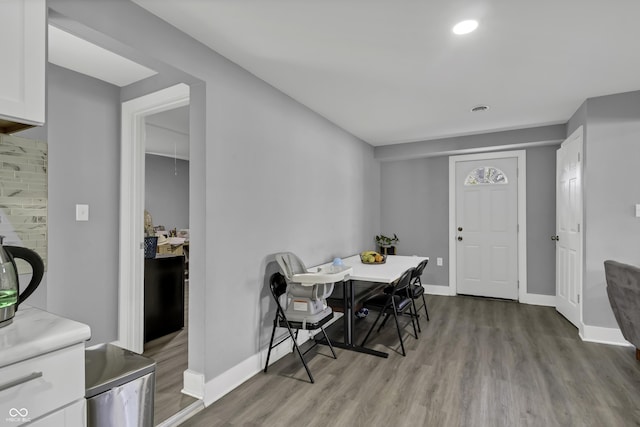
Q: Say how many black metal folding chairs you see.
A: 3